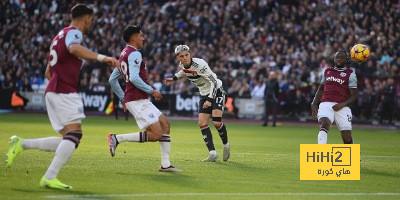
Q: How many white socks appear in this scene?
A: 5